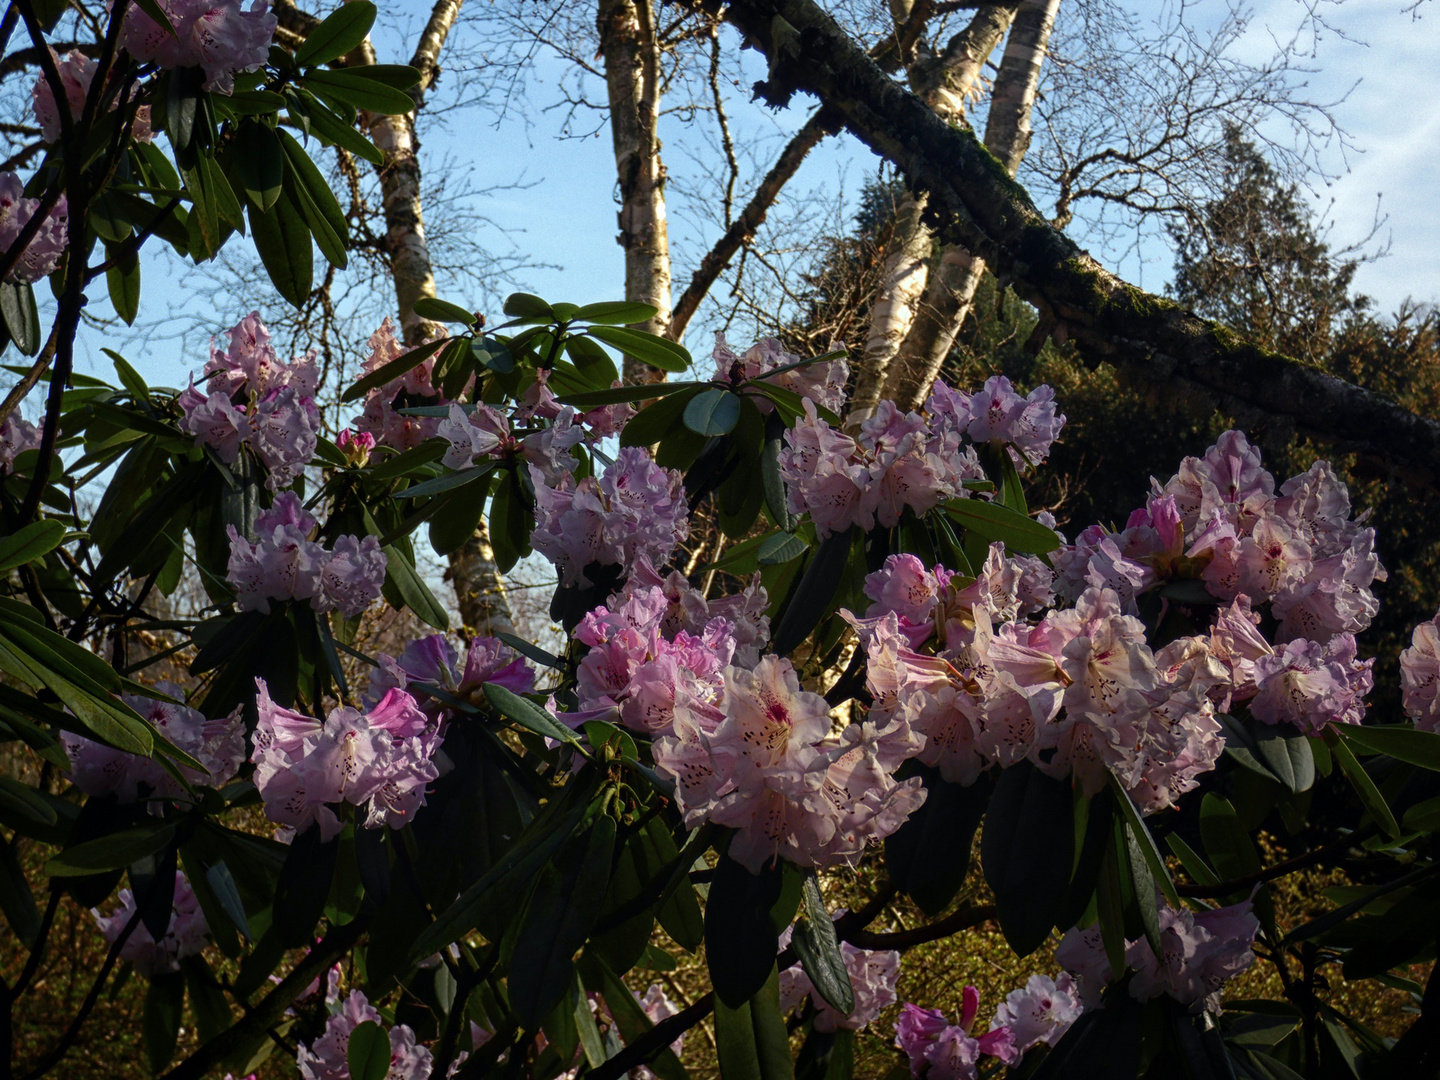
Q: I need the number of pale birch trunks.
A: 4